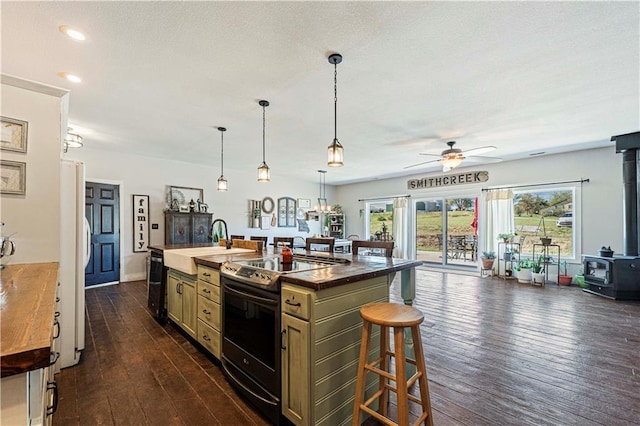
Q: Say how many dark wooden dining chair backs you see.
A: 5